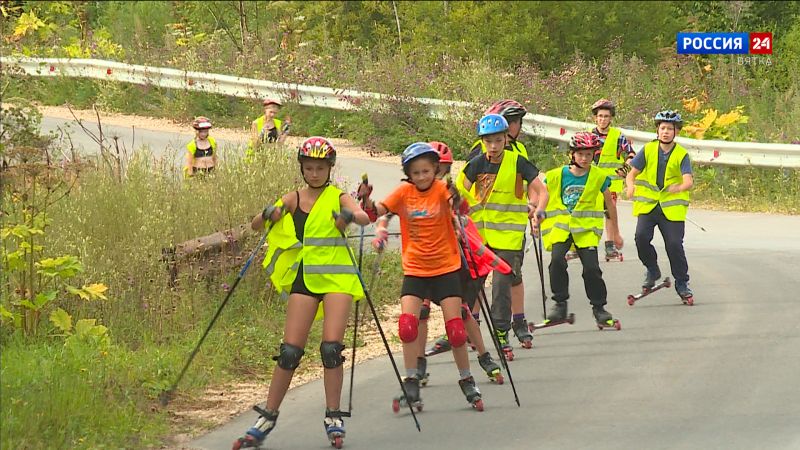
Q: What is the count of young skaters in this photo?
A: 10